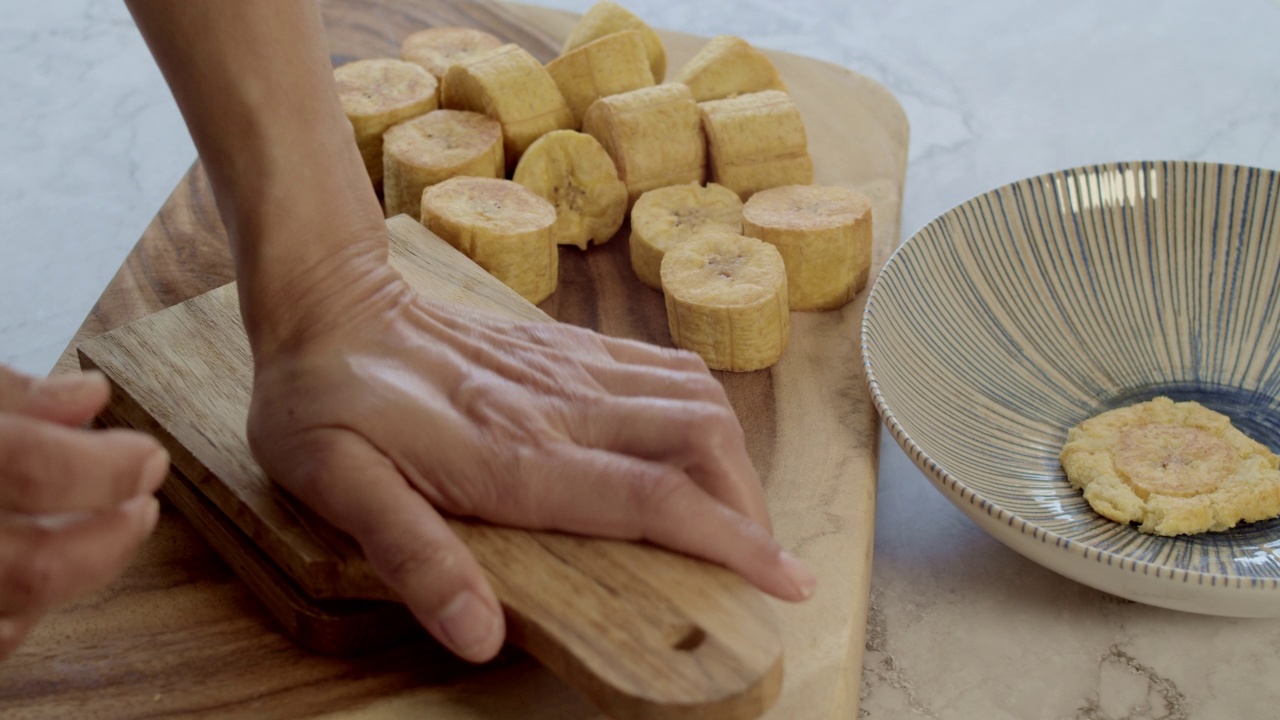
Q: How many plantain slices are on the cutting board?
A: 14